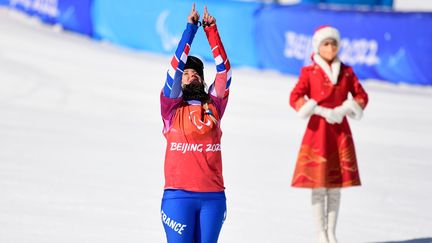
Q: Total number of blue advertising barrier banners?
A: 3